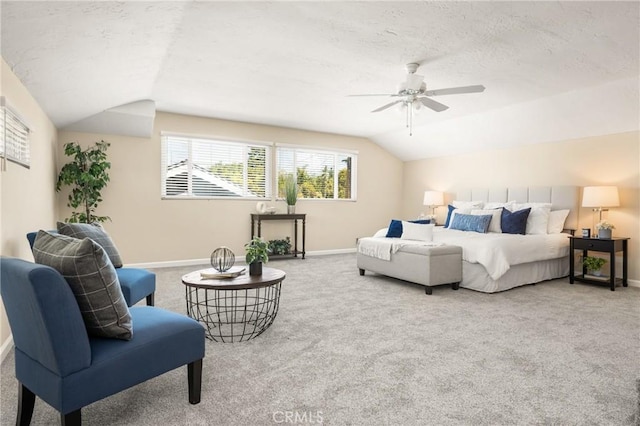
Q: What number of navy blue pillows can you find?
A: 3